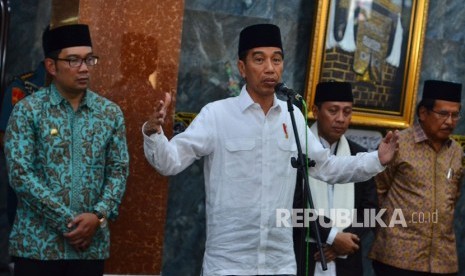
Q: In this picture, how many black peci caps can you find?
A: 4